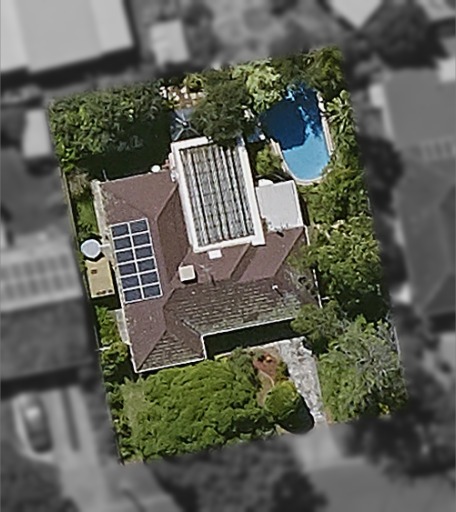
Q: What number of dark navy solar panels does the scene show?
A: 12